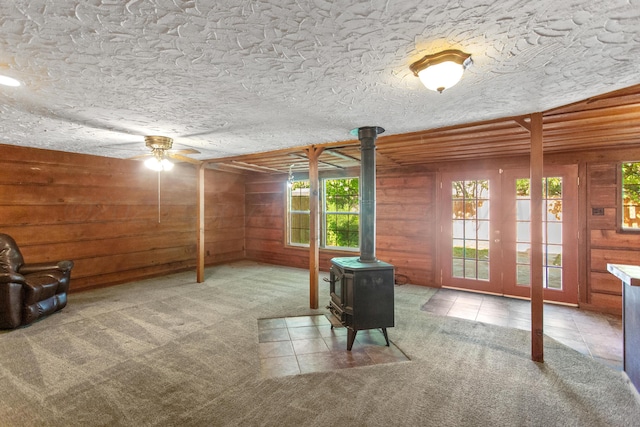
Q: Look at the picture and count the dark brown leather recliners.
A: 1